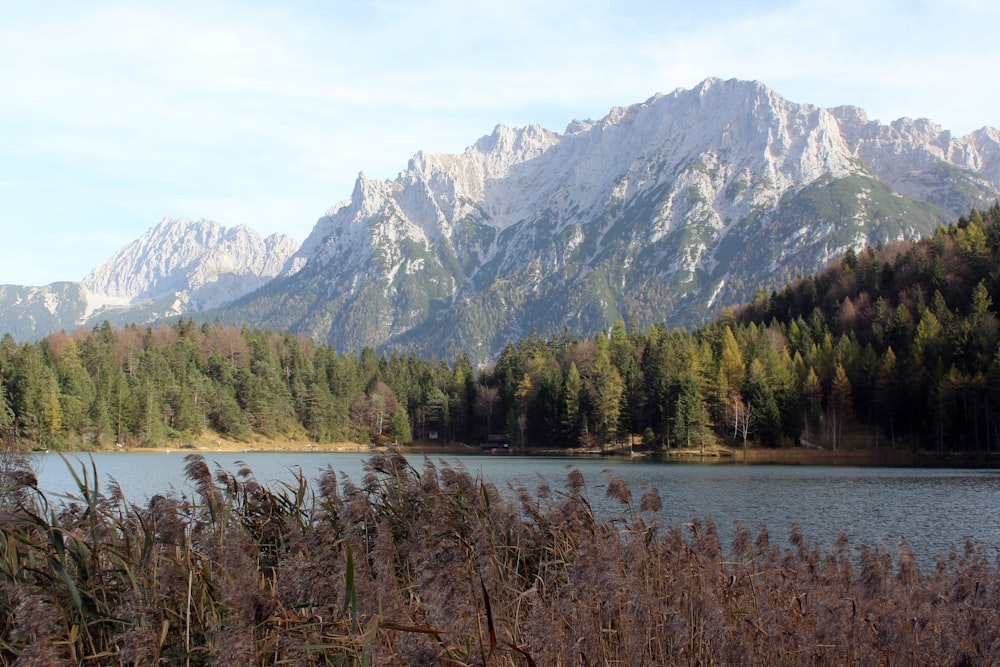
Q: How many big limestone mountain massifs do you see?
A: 2